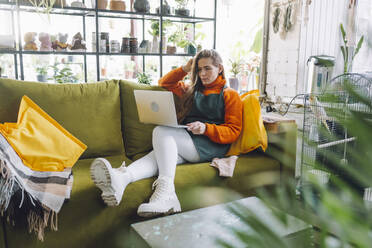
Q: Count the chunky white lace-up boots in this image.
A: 2